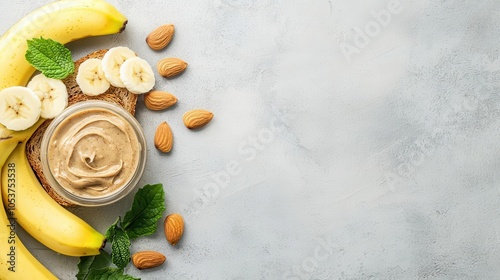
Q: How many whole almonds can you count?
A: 7